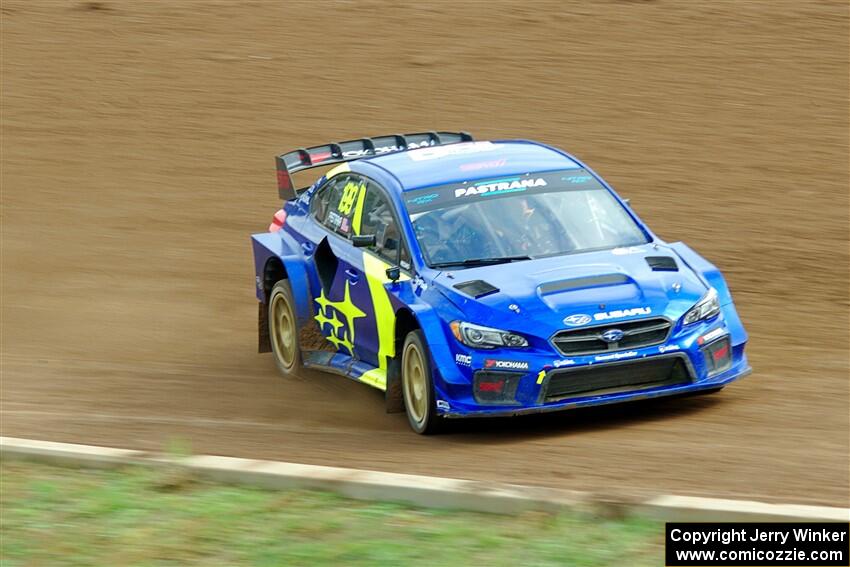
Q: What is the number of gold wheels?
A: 2